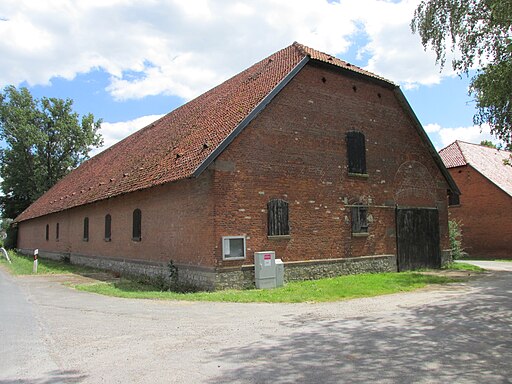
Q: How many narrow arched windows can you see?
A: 5